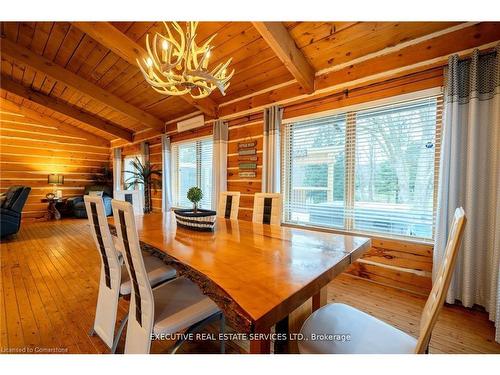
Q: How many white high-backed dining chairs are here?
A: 6